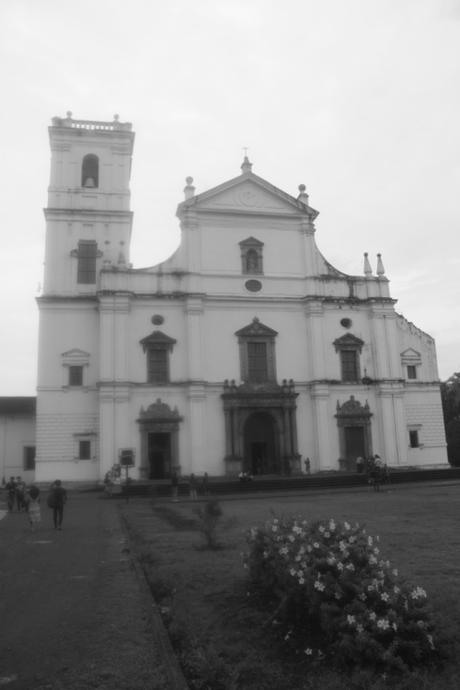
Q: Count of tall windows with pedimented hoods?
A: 3